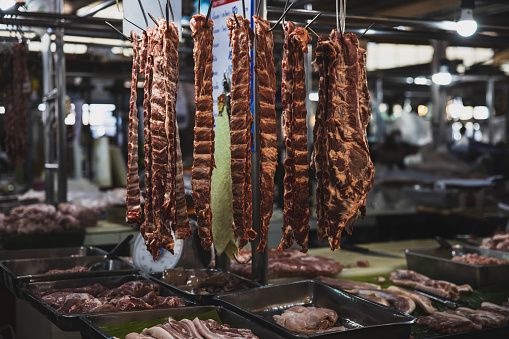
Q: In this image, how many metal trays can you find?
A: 7